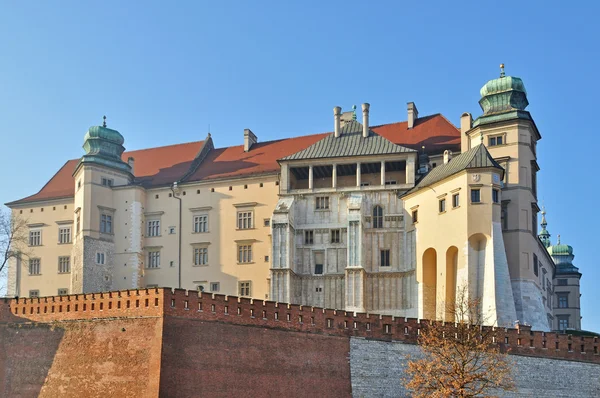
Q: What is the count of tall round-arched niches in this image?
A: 3